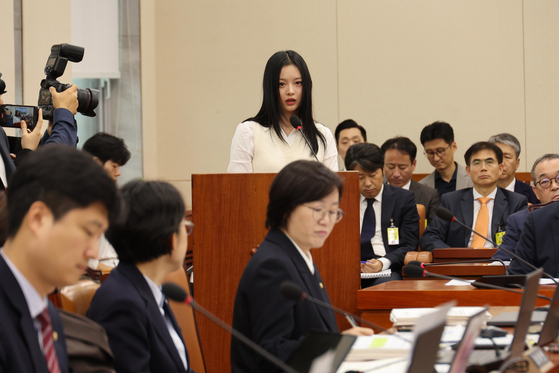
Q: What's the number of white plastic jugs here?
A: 0